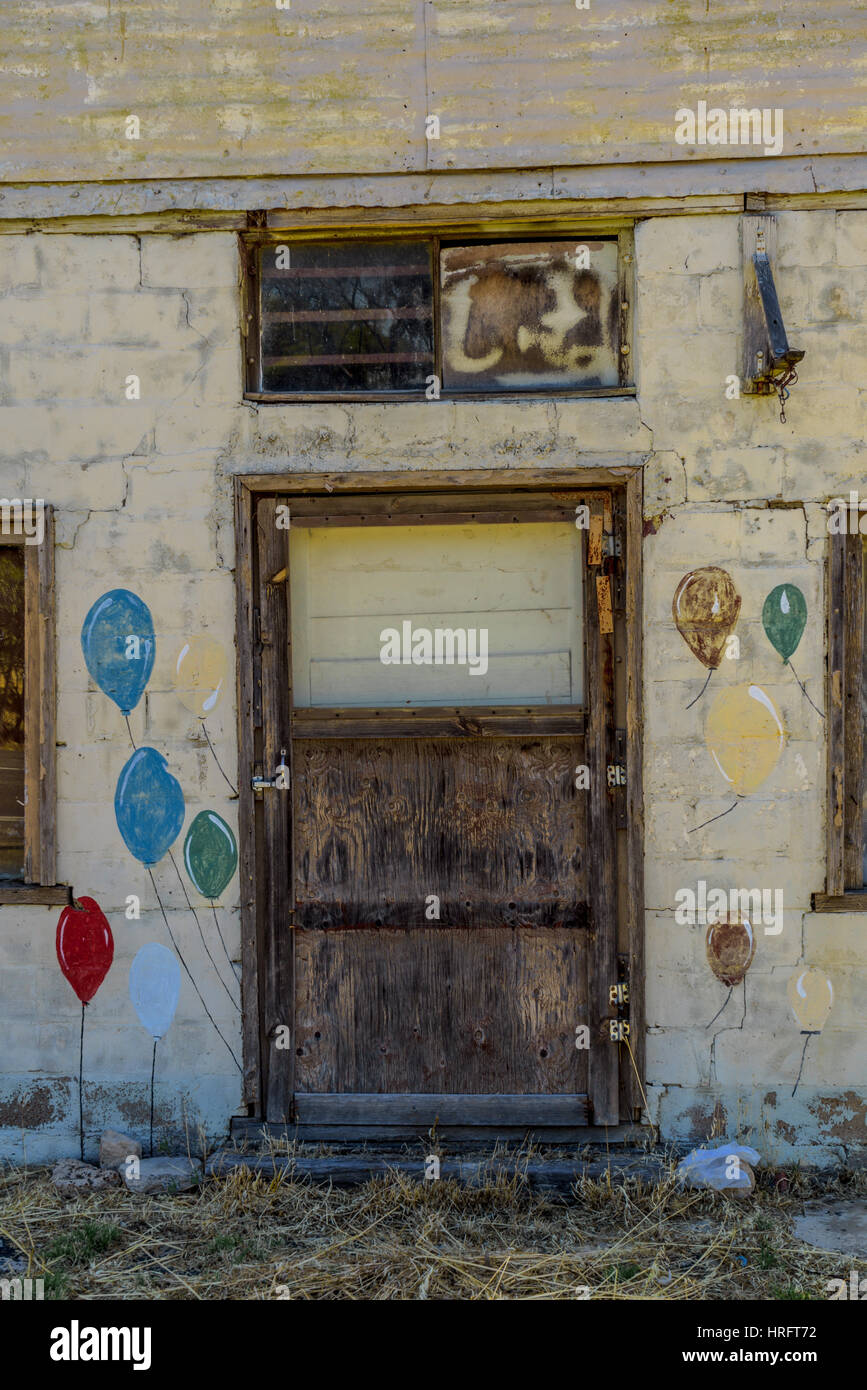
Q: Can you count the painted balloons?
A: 11